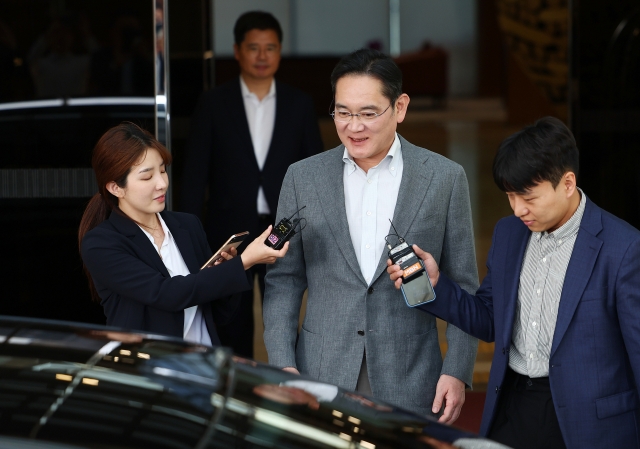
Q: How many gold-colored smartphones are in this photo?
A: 1